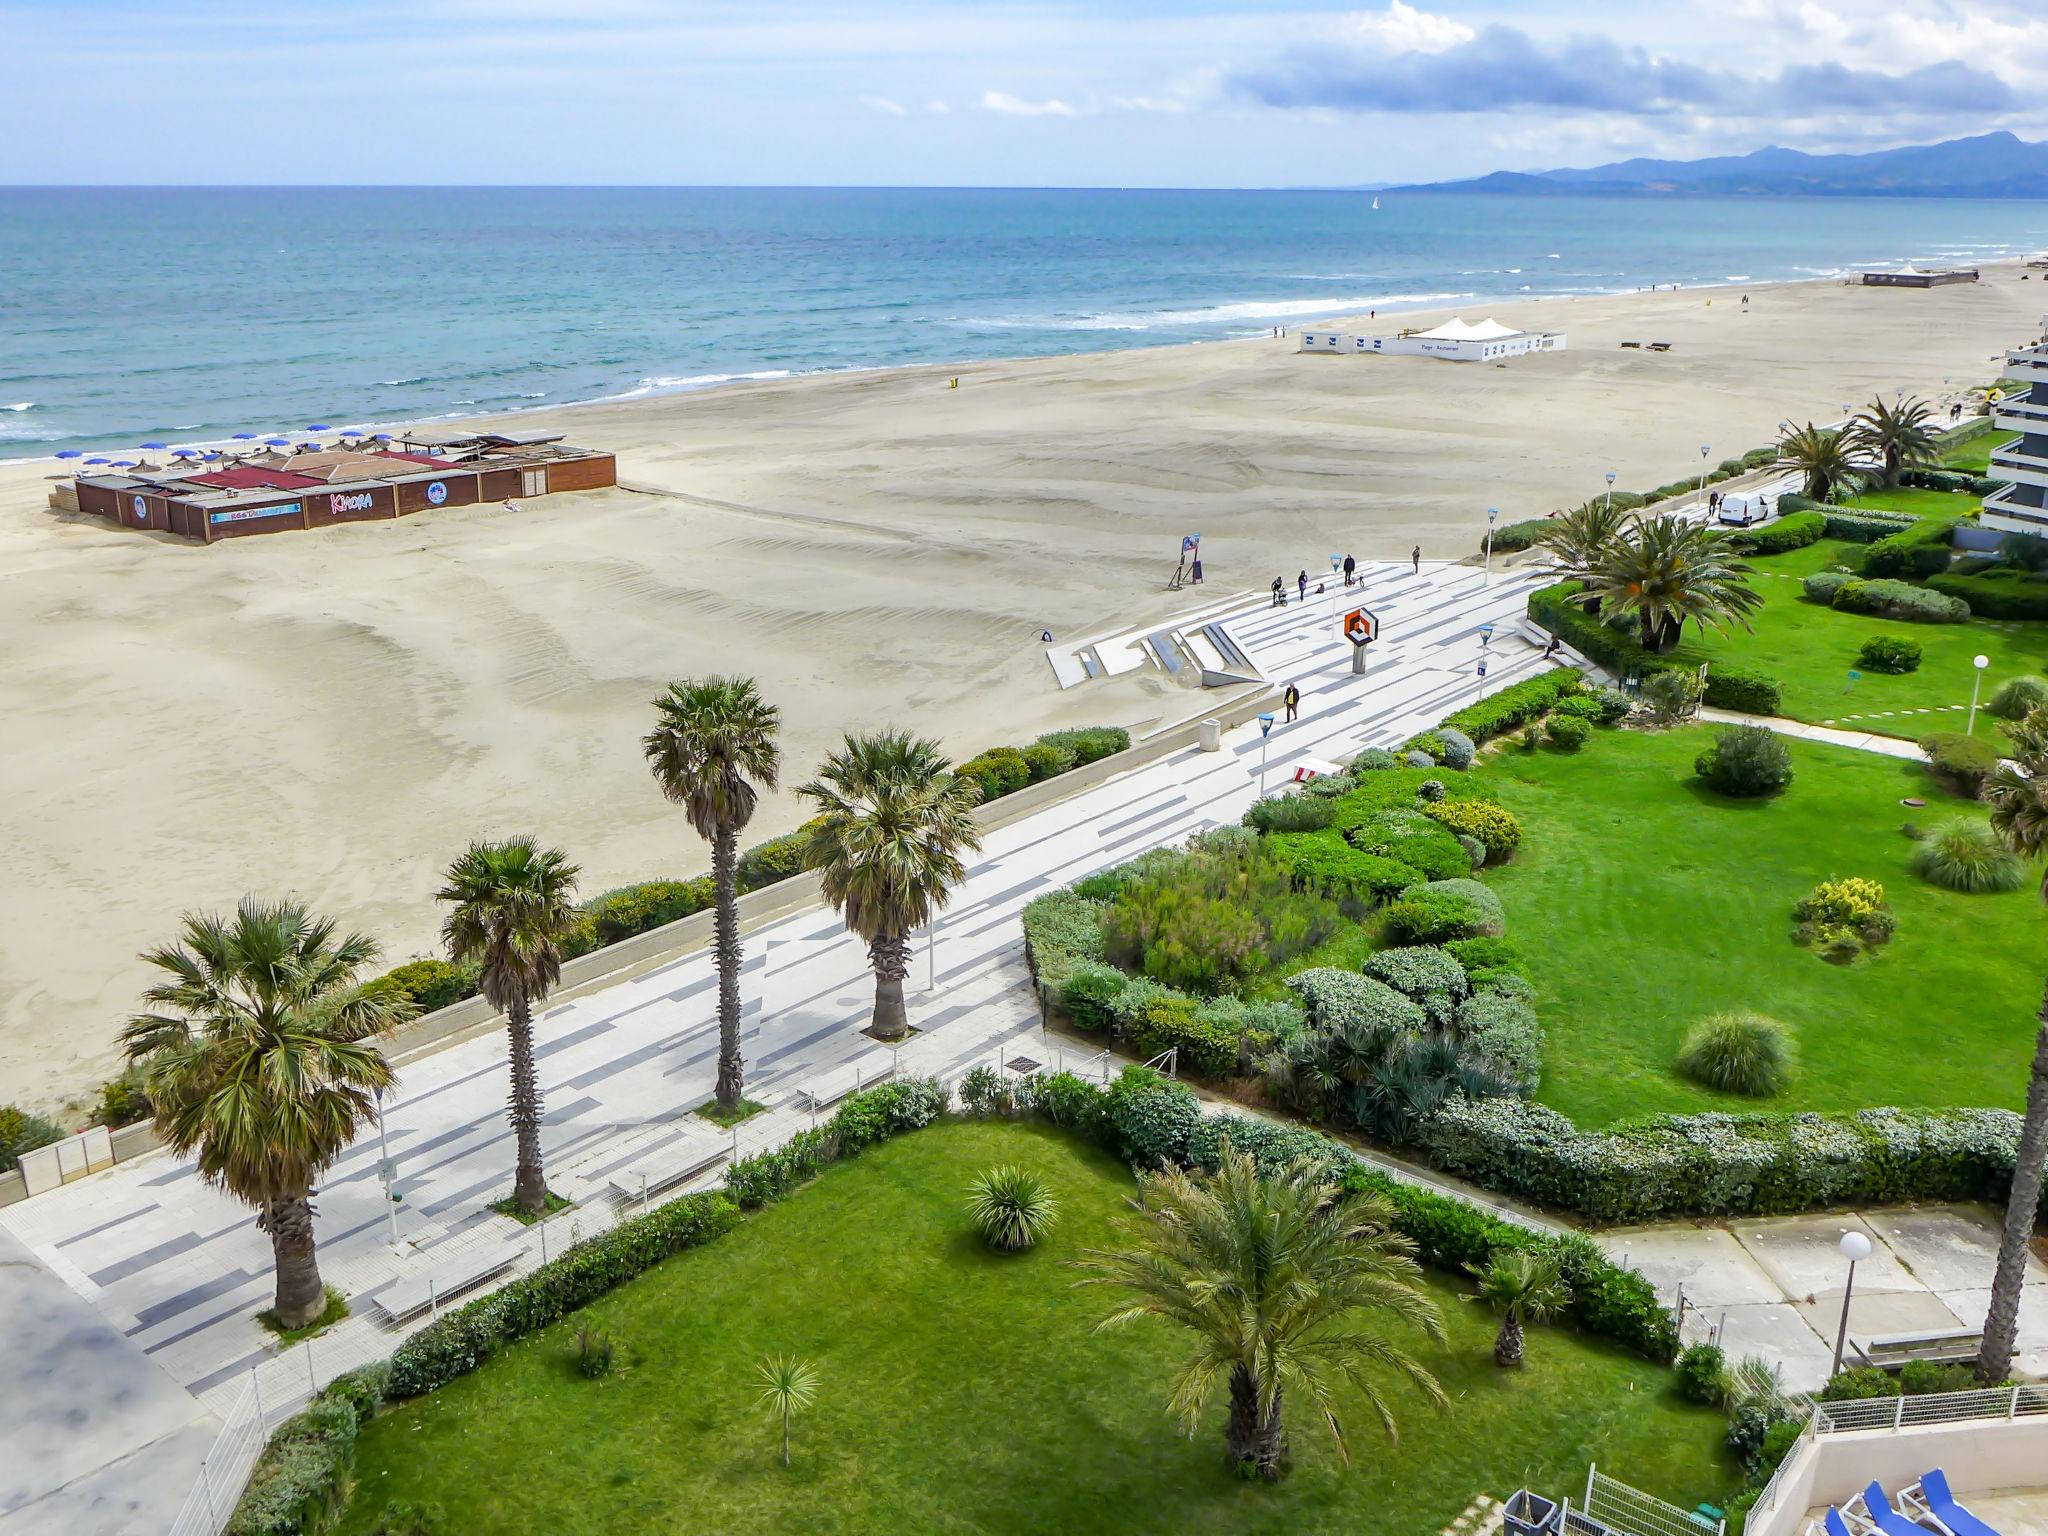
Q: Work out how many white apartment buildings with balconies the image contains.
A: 1